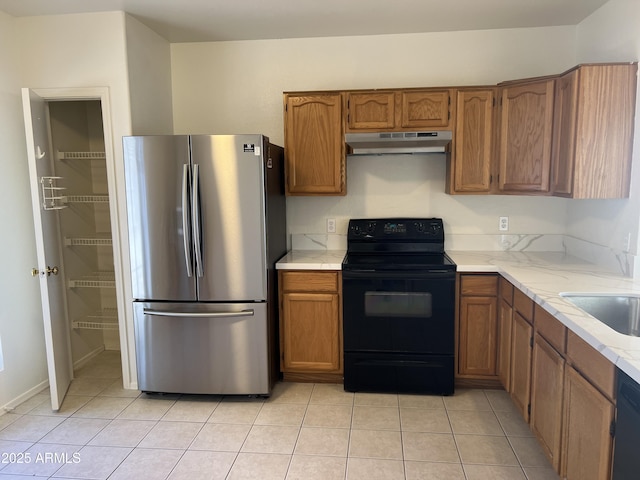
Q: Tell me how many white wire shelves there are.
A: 5